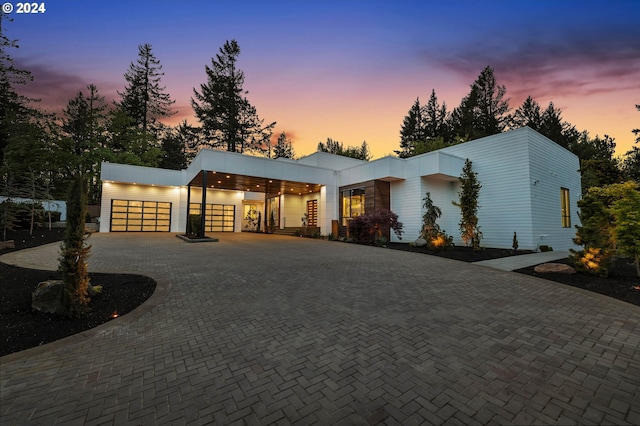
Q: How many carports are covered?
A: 1